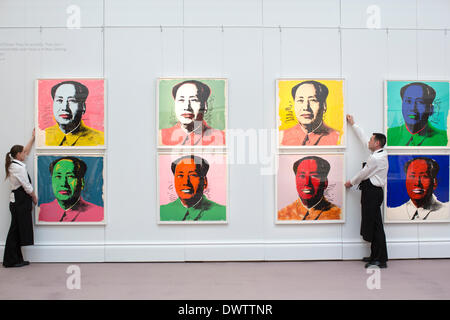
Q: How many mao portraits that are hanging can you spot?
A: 8